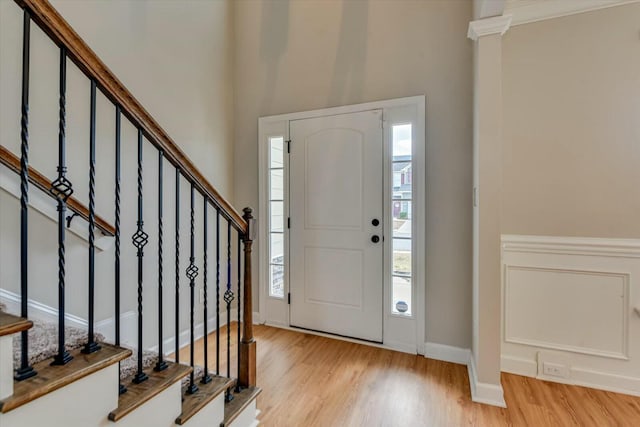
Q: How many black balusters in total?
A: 12